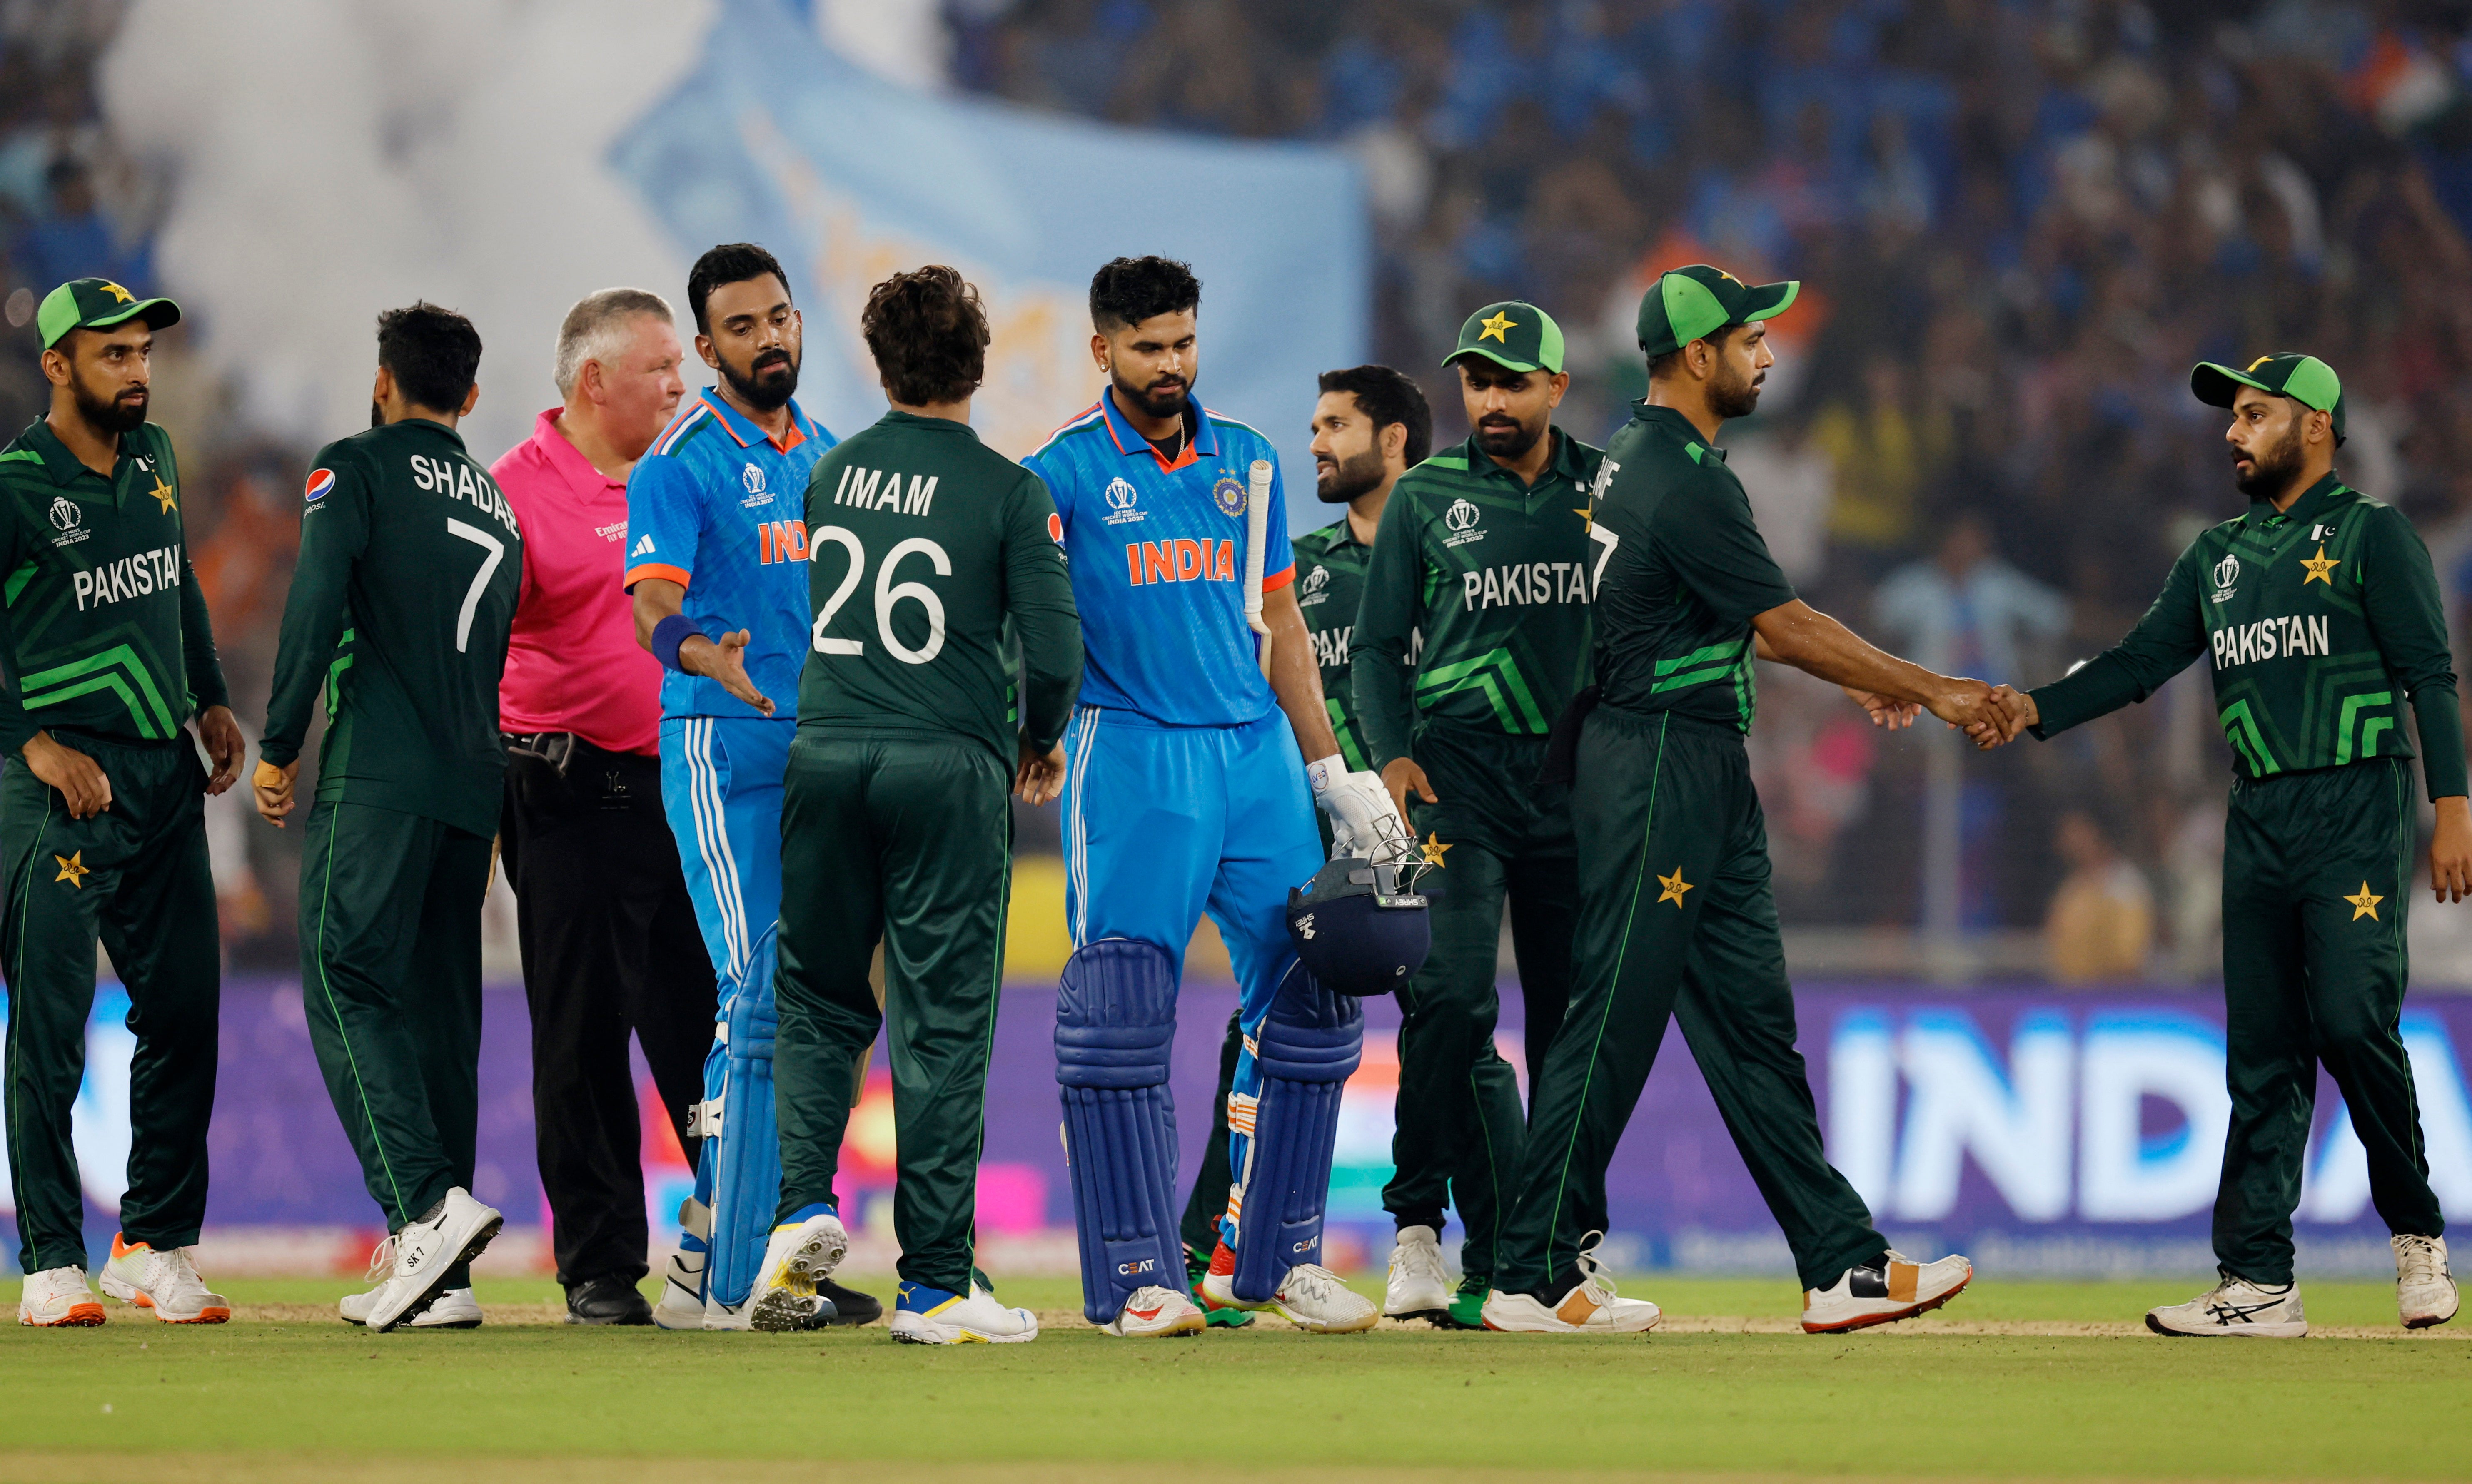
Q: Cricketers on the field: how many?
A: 9